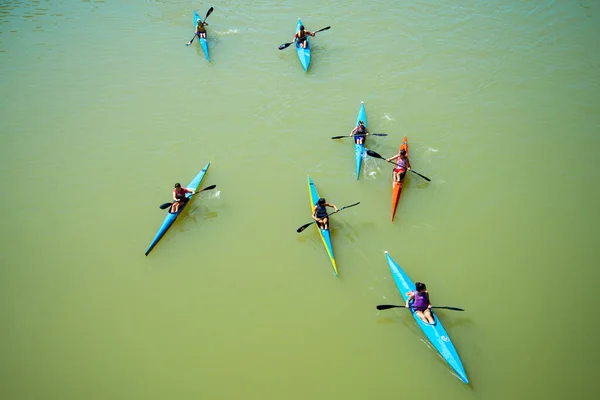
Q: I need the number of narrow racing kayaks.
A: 7